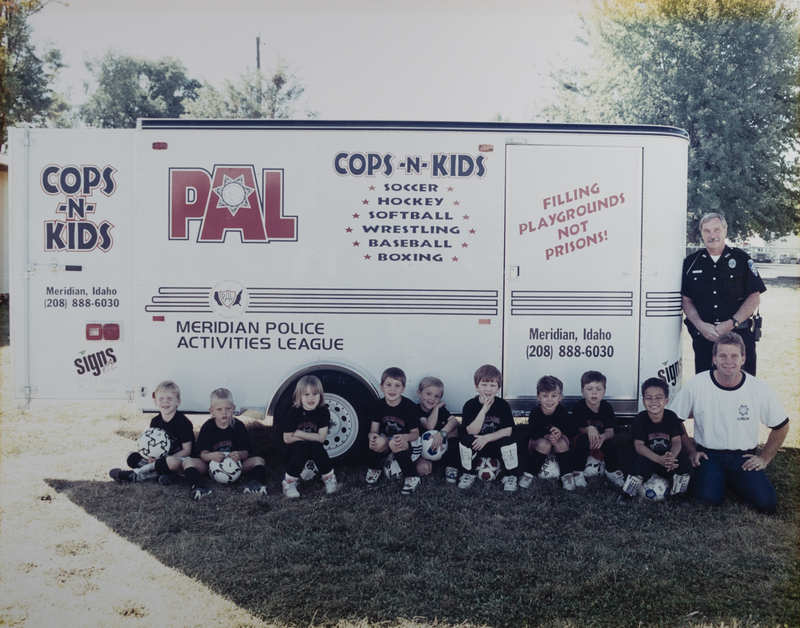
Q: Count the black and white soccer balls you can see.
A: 6